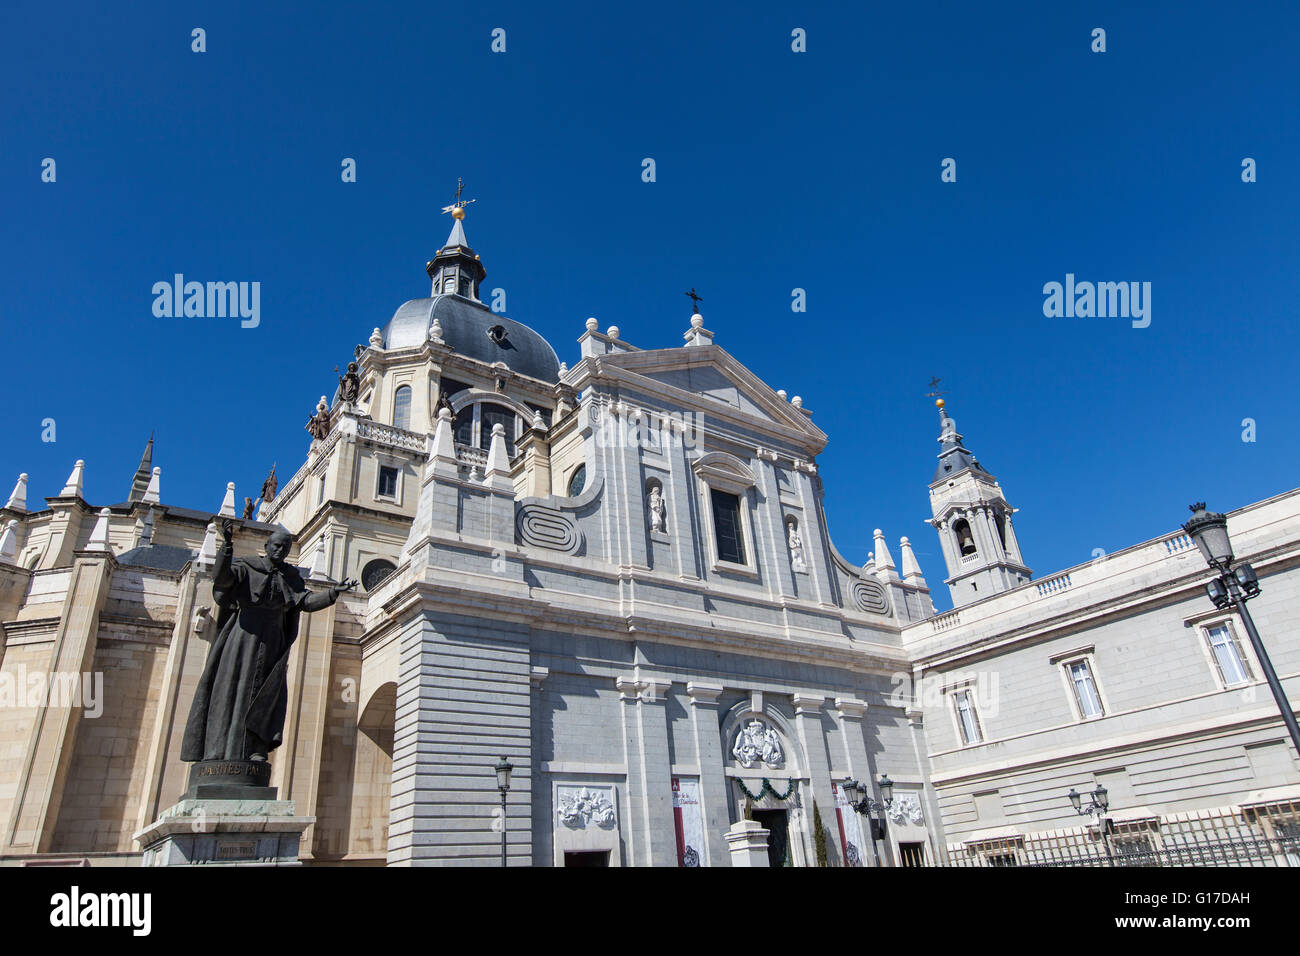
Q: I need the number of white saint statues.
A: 2